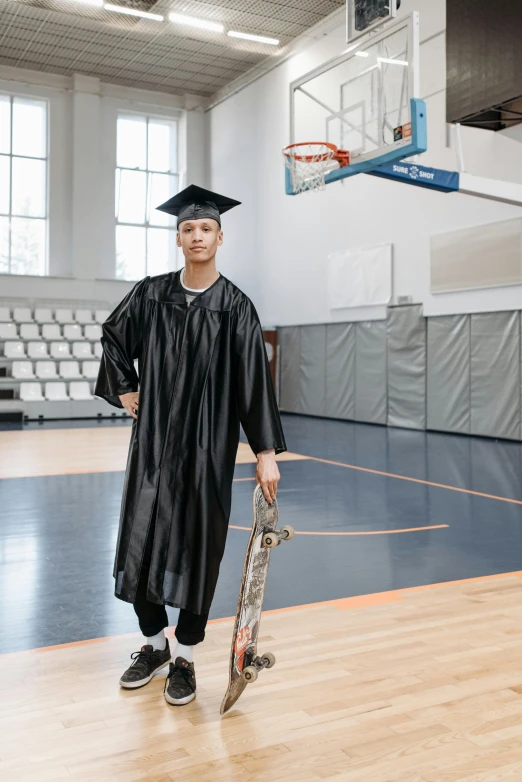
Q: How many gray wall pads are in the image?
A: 7